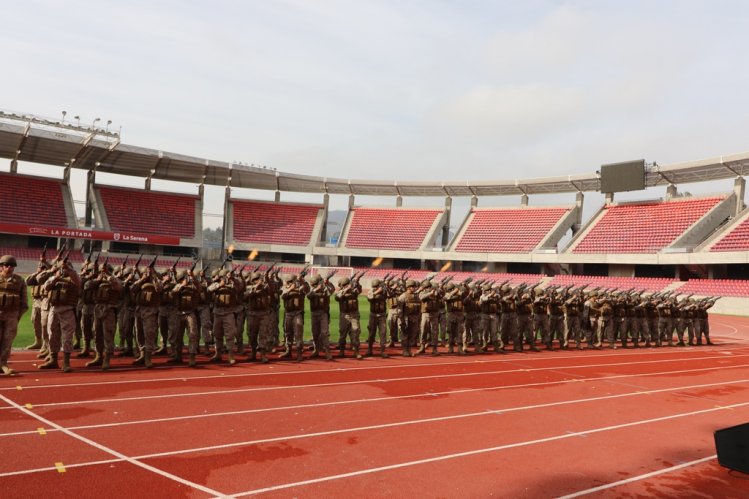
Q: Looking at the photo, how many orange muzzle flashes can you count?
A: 5